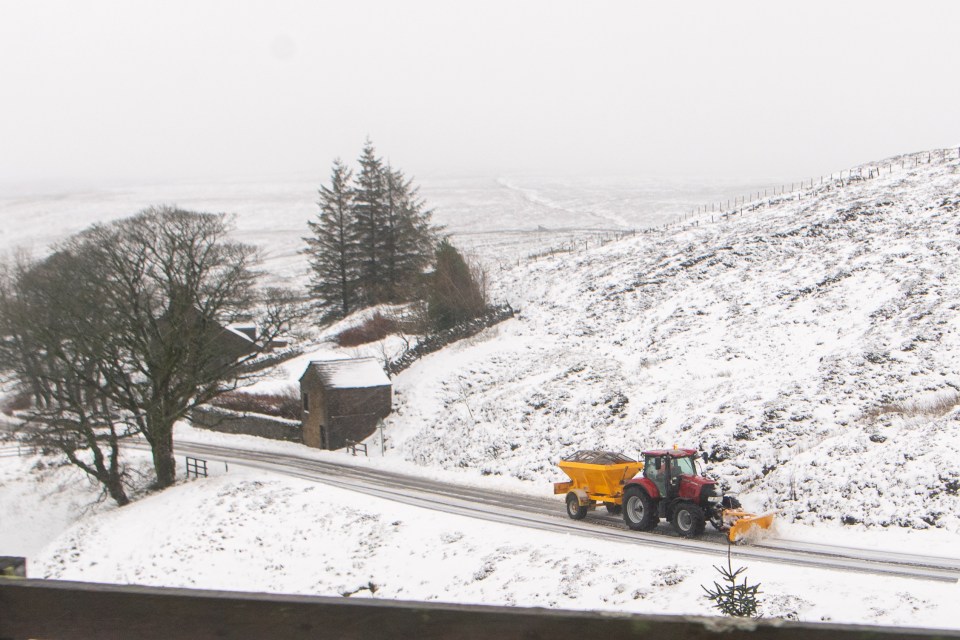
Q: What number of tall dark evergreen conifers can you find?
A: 3